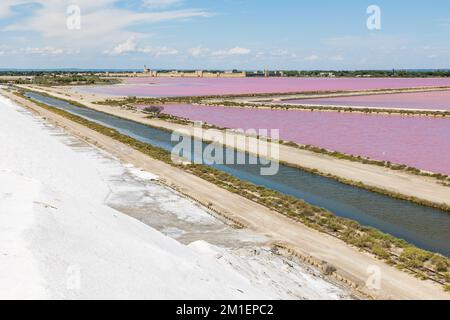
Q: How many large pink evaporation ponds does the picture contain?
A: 3